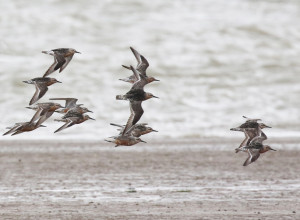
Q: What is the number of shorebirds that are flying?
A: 12